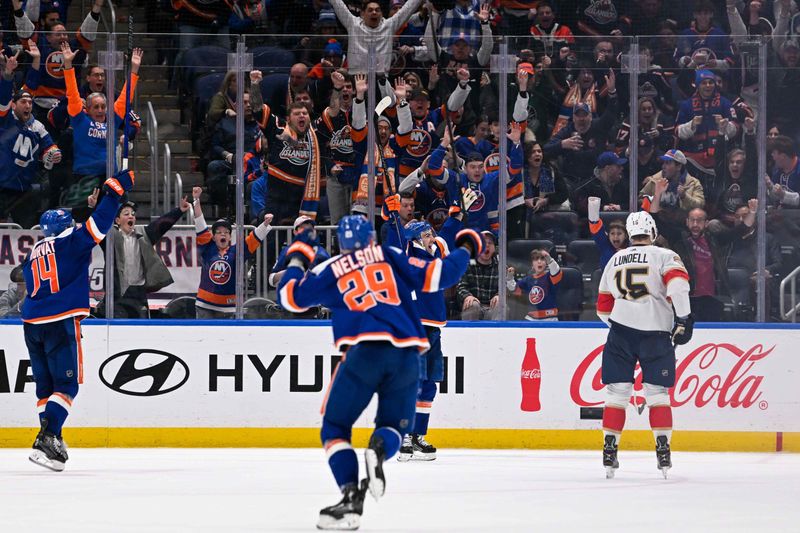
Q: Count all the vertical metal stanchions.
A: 6